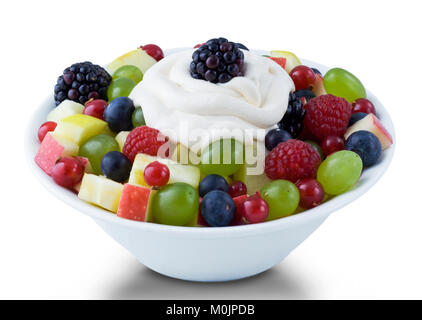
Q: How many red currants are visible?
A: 11